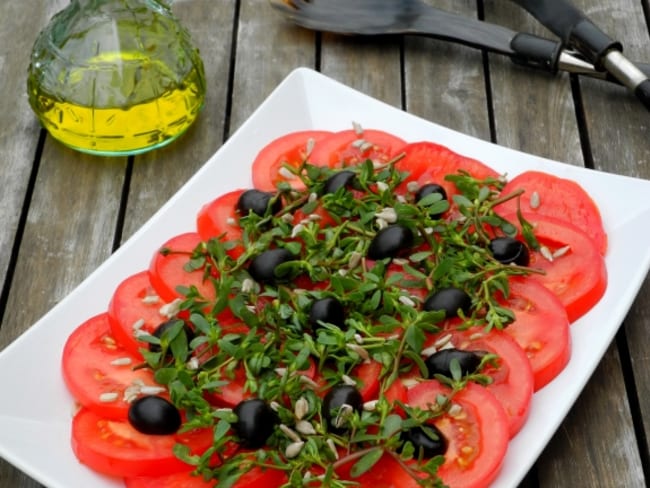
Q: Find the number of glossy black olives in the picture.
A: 14